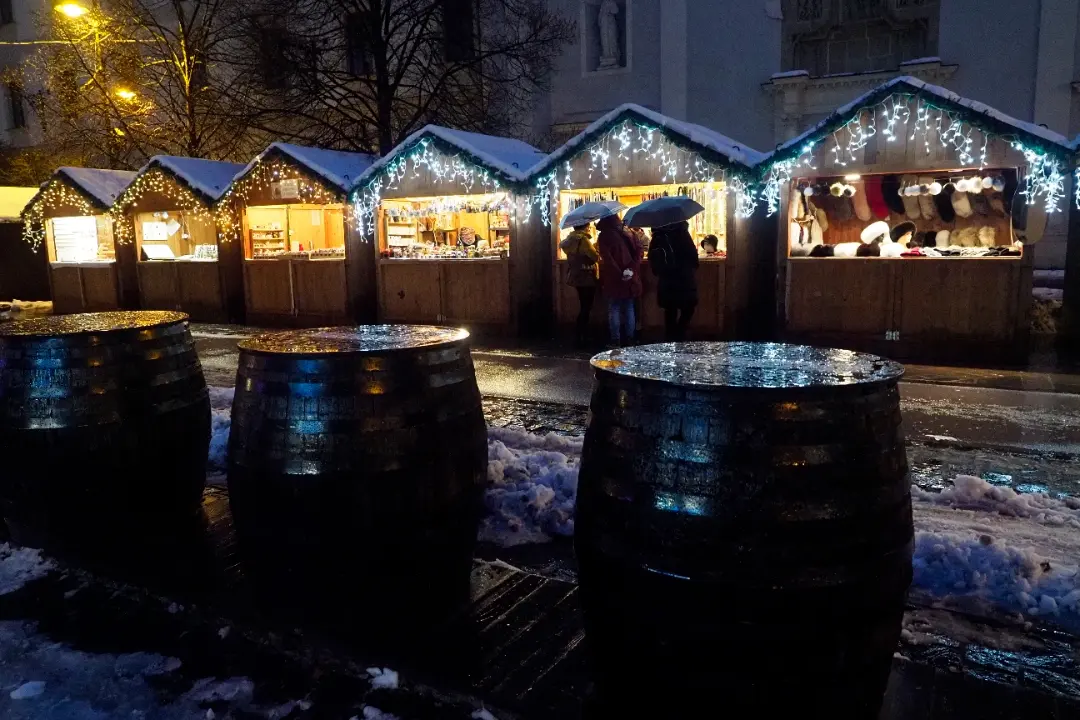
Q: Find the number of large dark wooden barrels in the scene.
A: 3